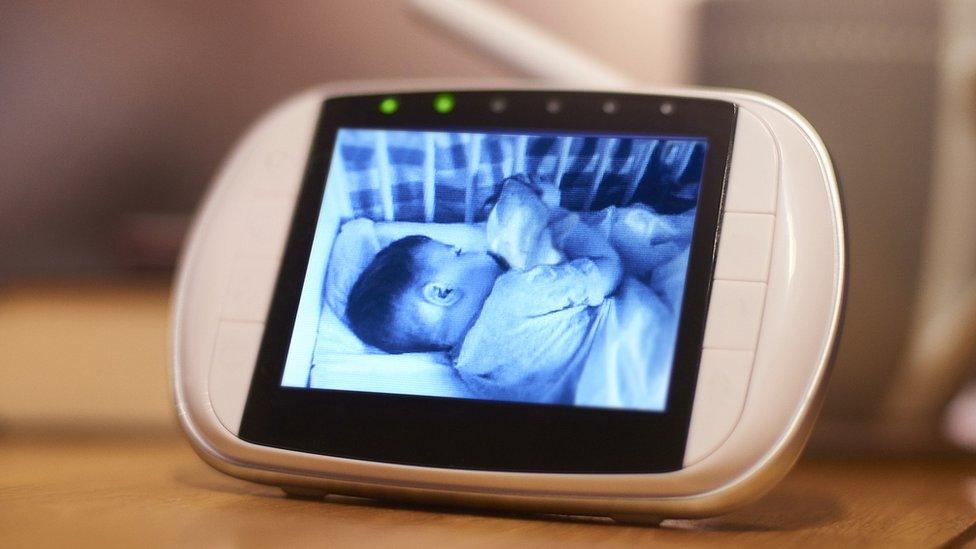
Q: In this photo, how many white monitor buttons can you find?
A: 8